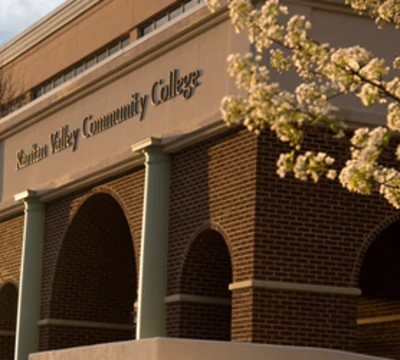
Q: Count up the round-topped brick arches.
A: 4